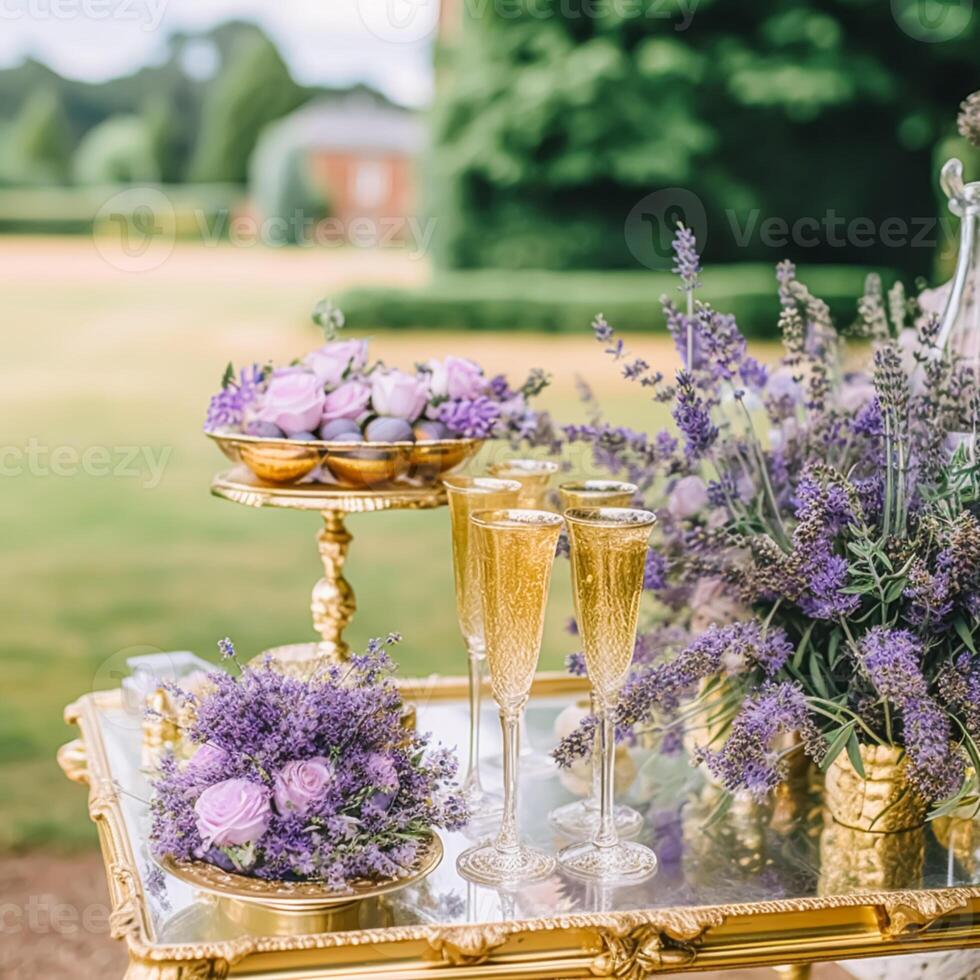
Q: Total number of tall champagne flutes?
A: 5